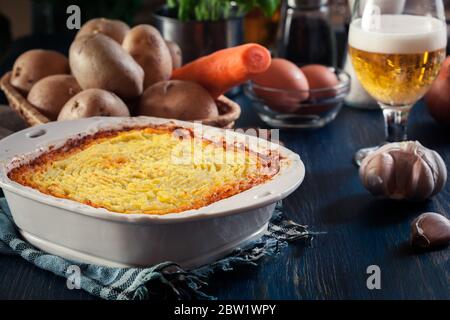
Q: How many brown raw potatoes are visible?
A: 8